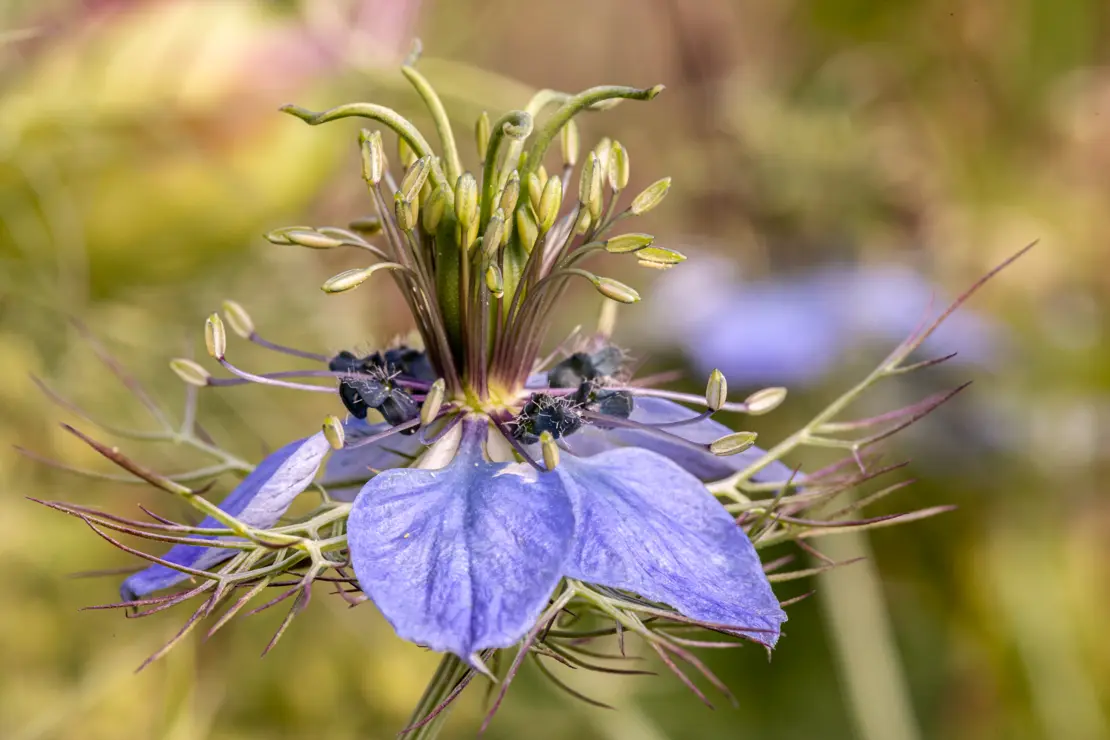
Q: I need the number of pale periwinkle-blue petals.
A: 5